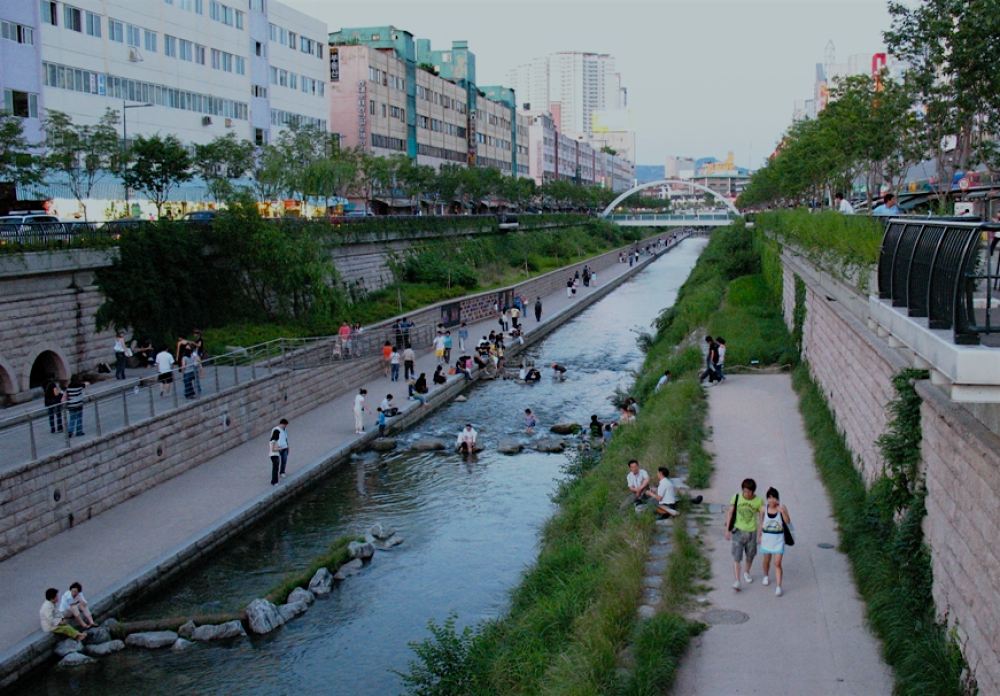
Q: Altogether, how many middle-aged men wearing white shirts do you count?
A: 2